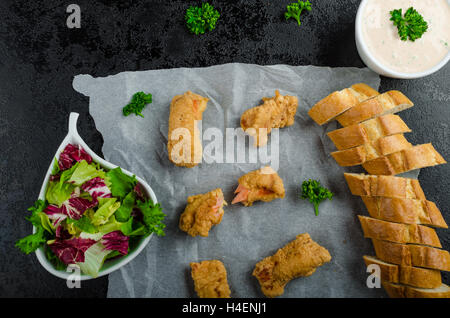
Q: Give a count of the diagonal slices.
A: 11